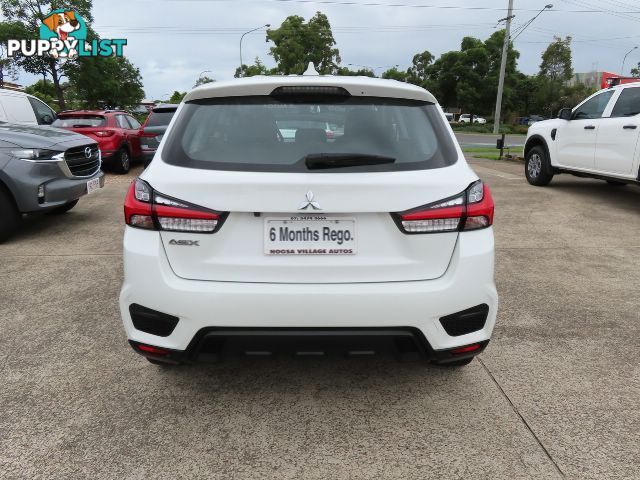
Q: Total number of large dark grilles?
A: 1